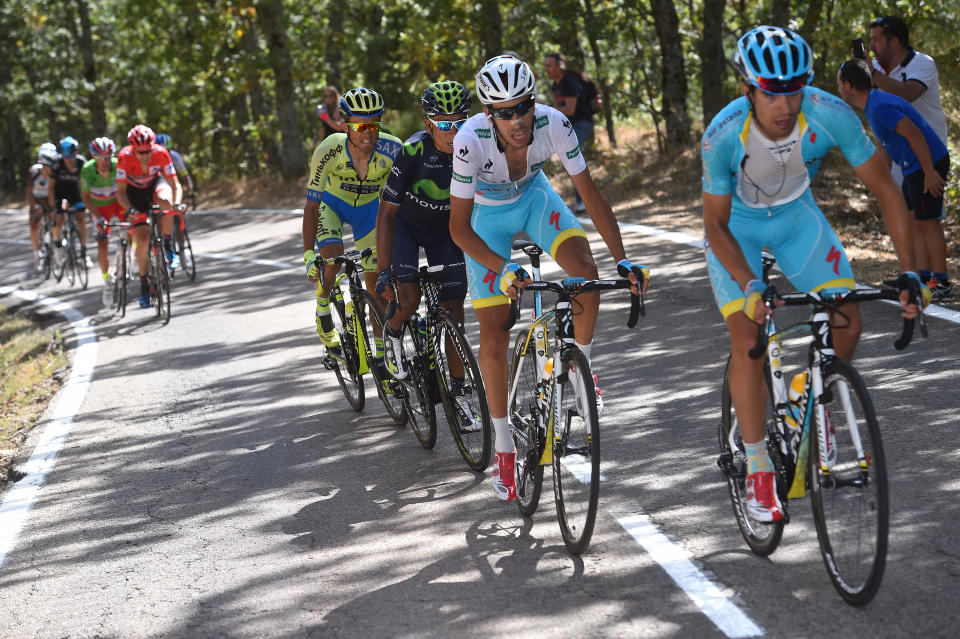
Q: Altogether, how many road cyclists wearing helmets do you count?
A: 9